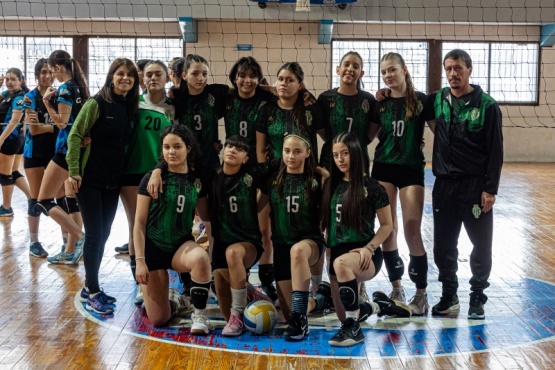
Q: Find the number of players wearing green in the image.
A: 10